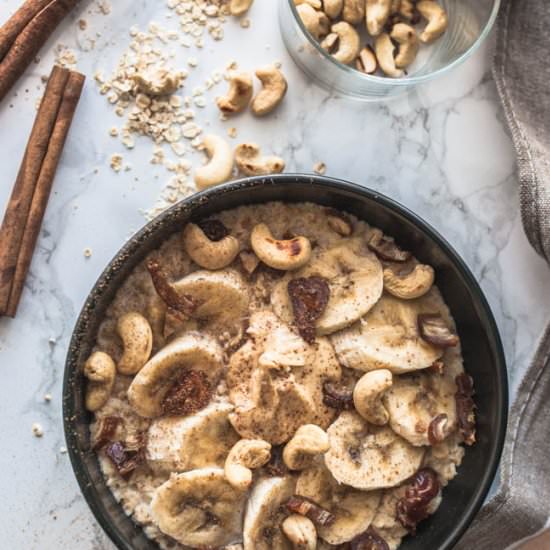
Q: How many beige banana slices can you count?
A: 10